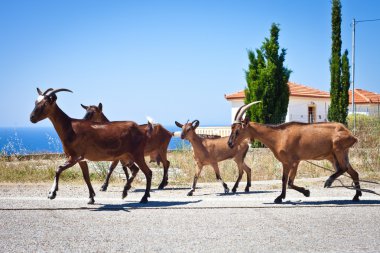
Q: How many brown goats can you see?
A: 4